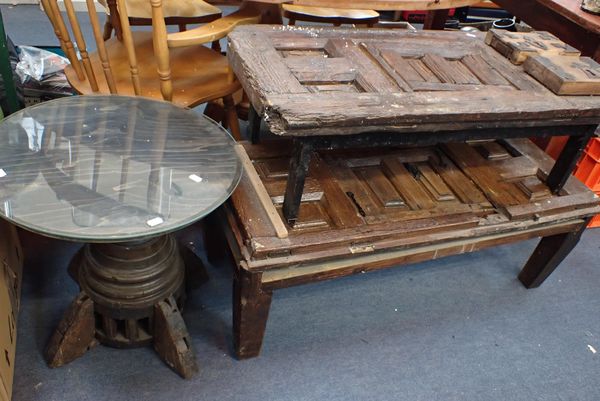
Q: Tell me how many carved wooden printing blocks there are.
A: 2